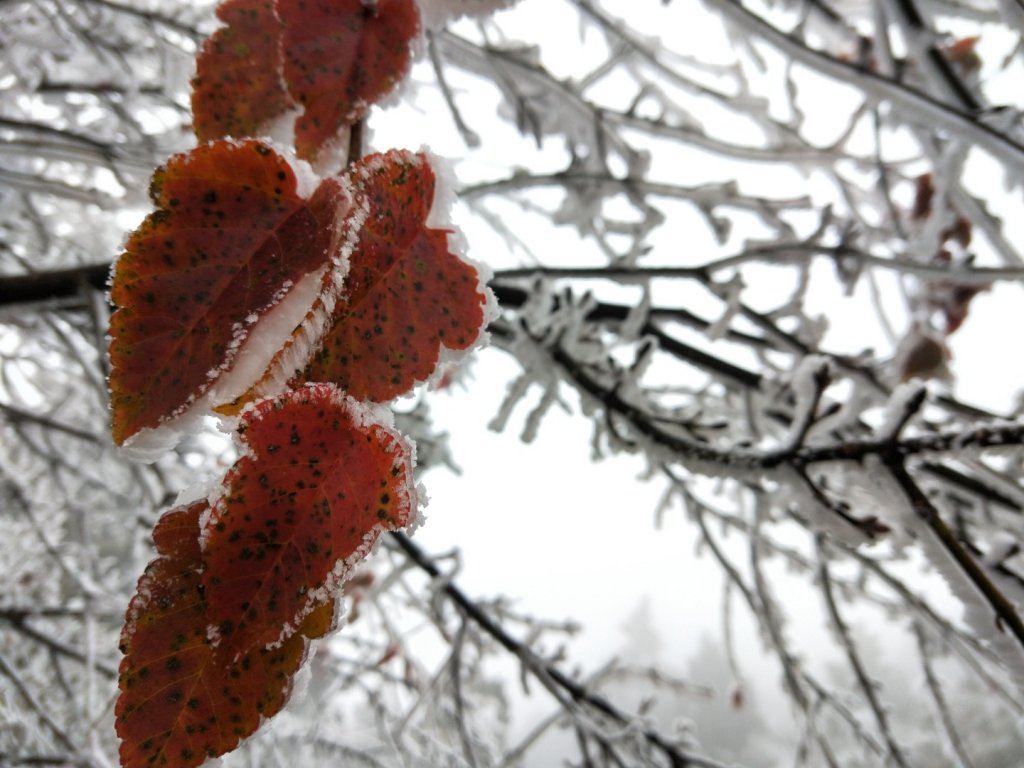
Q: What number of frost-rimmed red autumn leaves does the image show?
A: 6